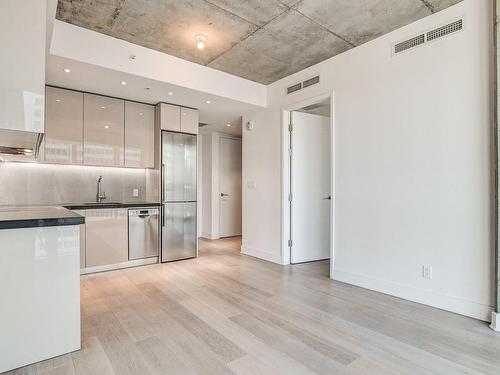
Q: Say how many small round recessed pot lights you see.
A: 5